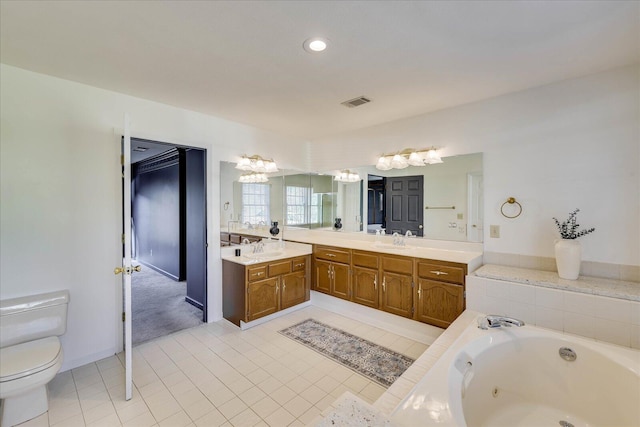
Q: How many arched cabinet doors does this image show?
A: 7